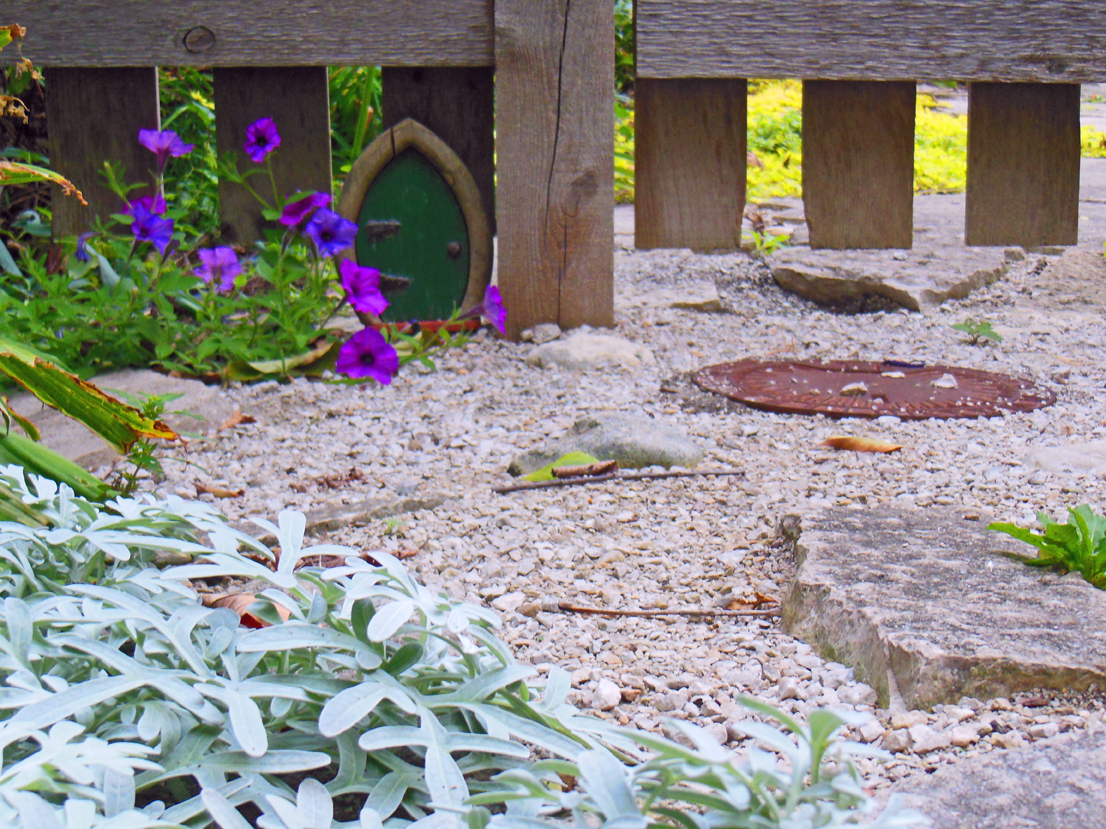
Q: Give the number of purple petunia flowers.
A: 10